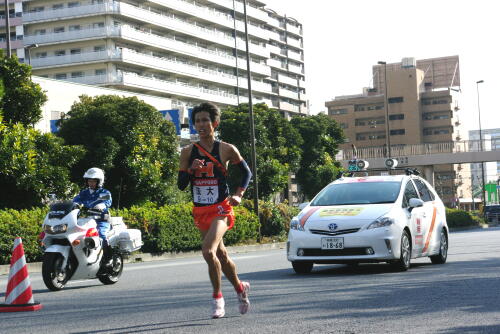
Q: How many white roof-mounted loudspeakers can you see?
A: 2